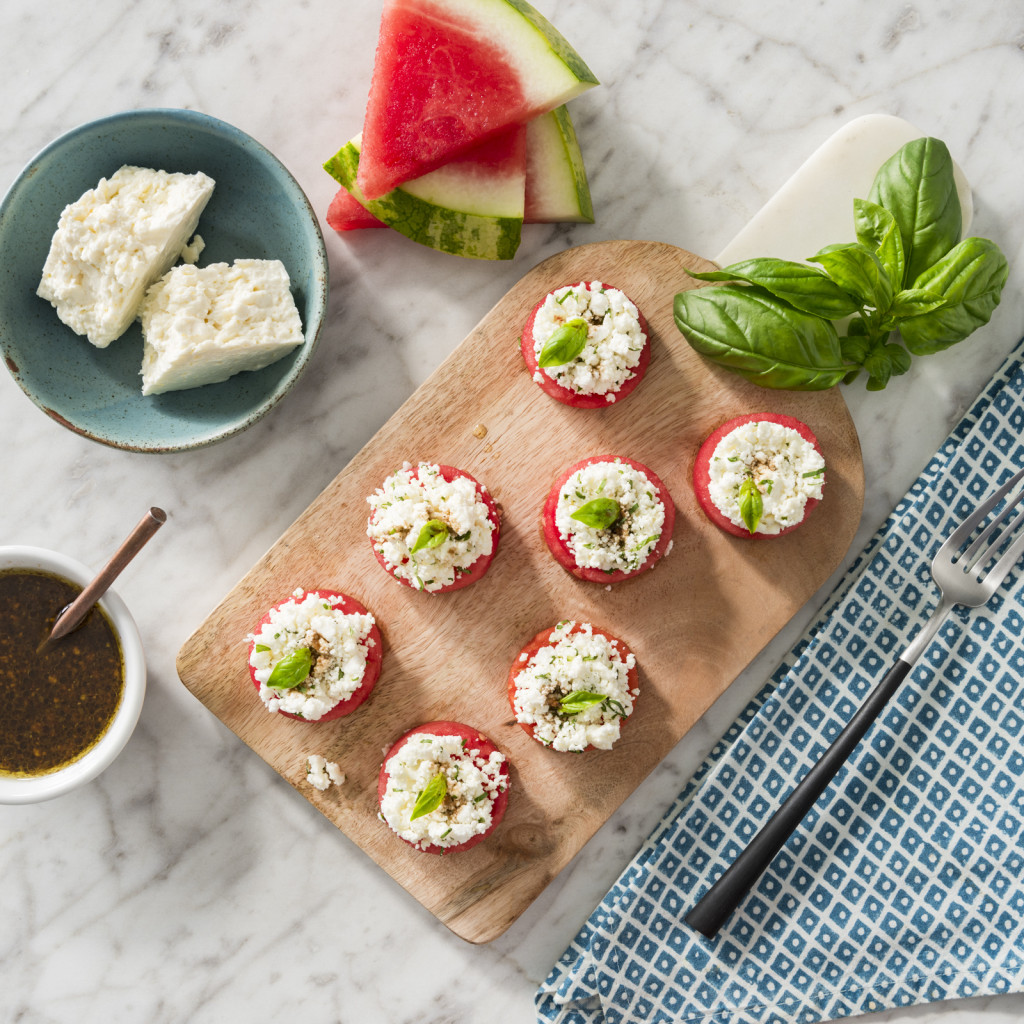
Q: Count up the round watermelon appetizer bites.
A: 7